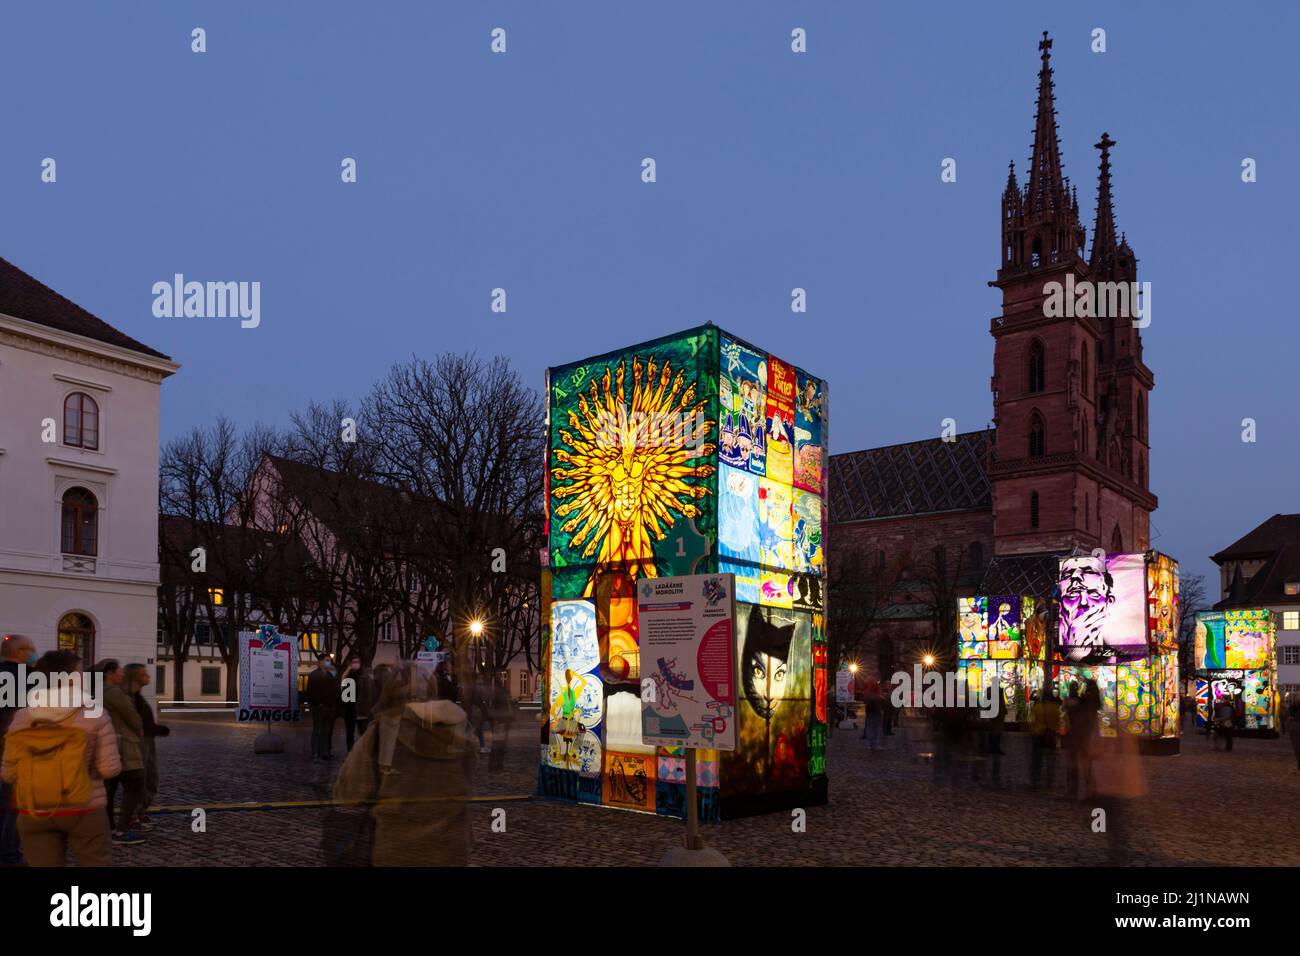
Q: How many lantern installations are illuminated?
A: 4